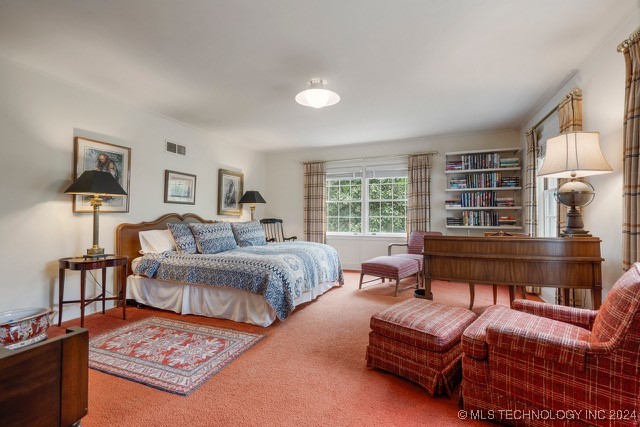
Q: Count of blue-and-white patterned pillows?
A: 3